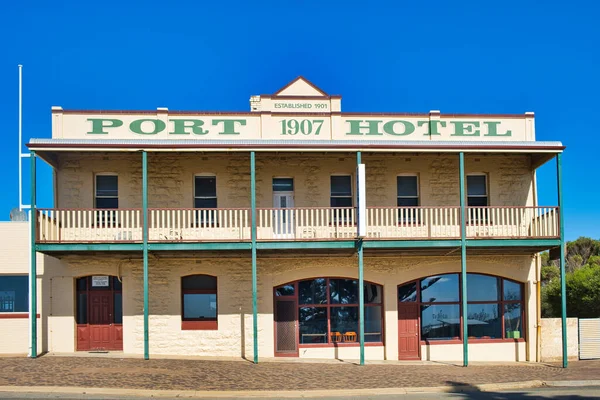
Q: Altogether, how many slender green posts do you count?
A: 6